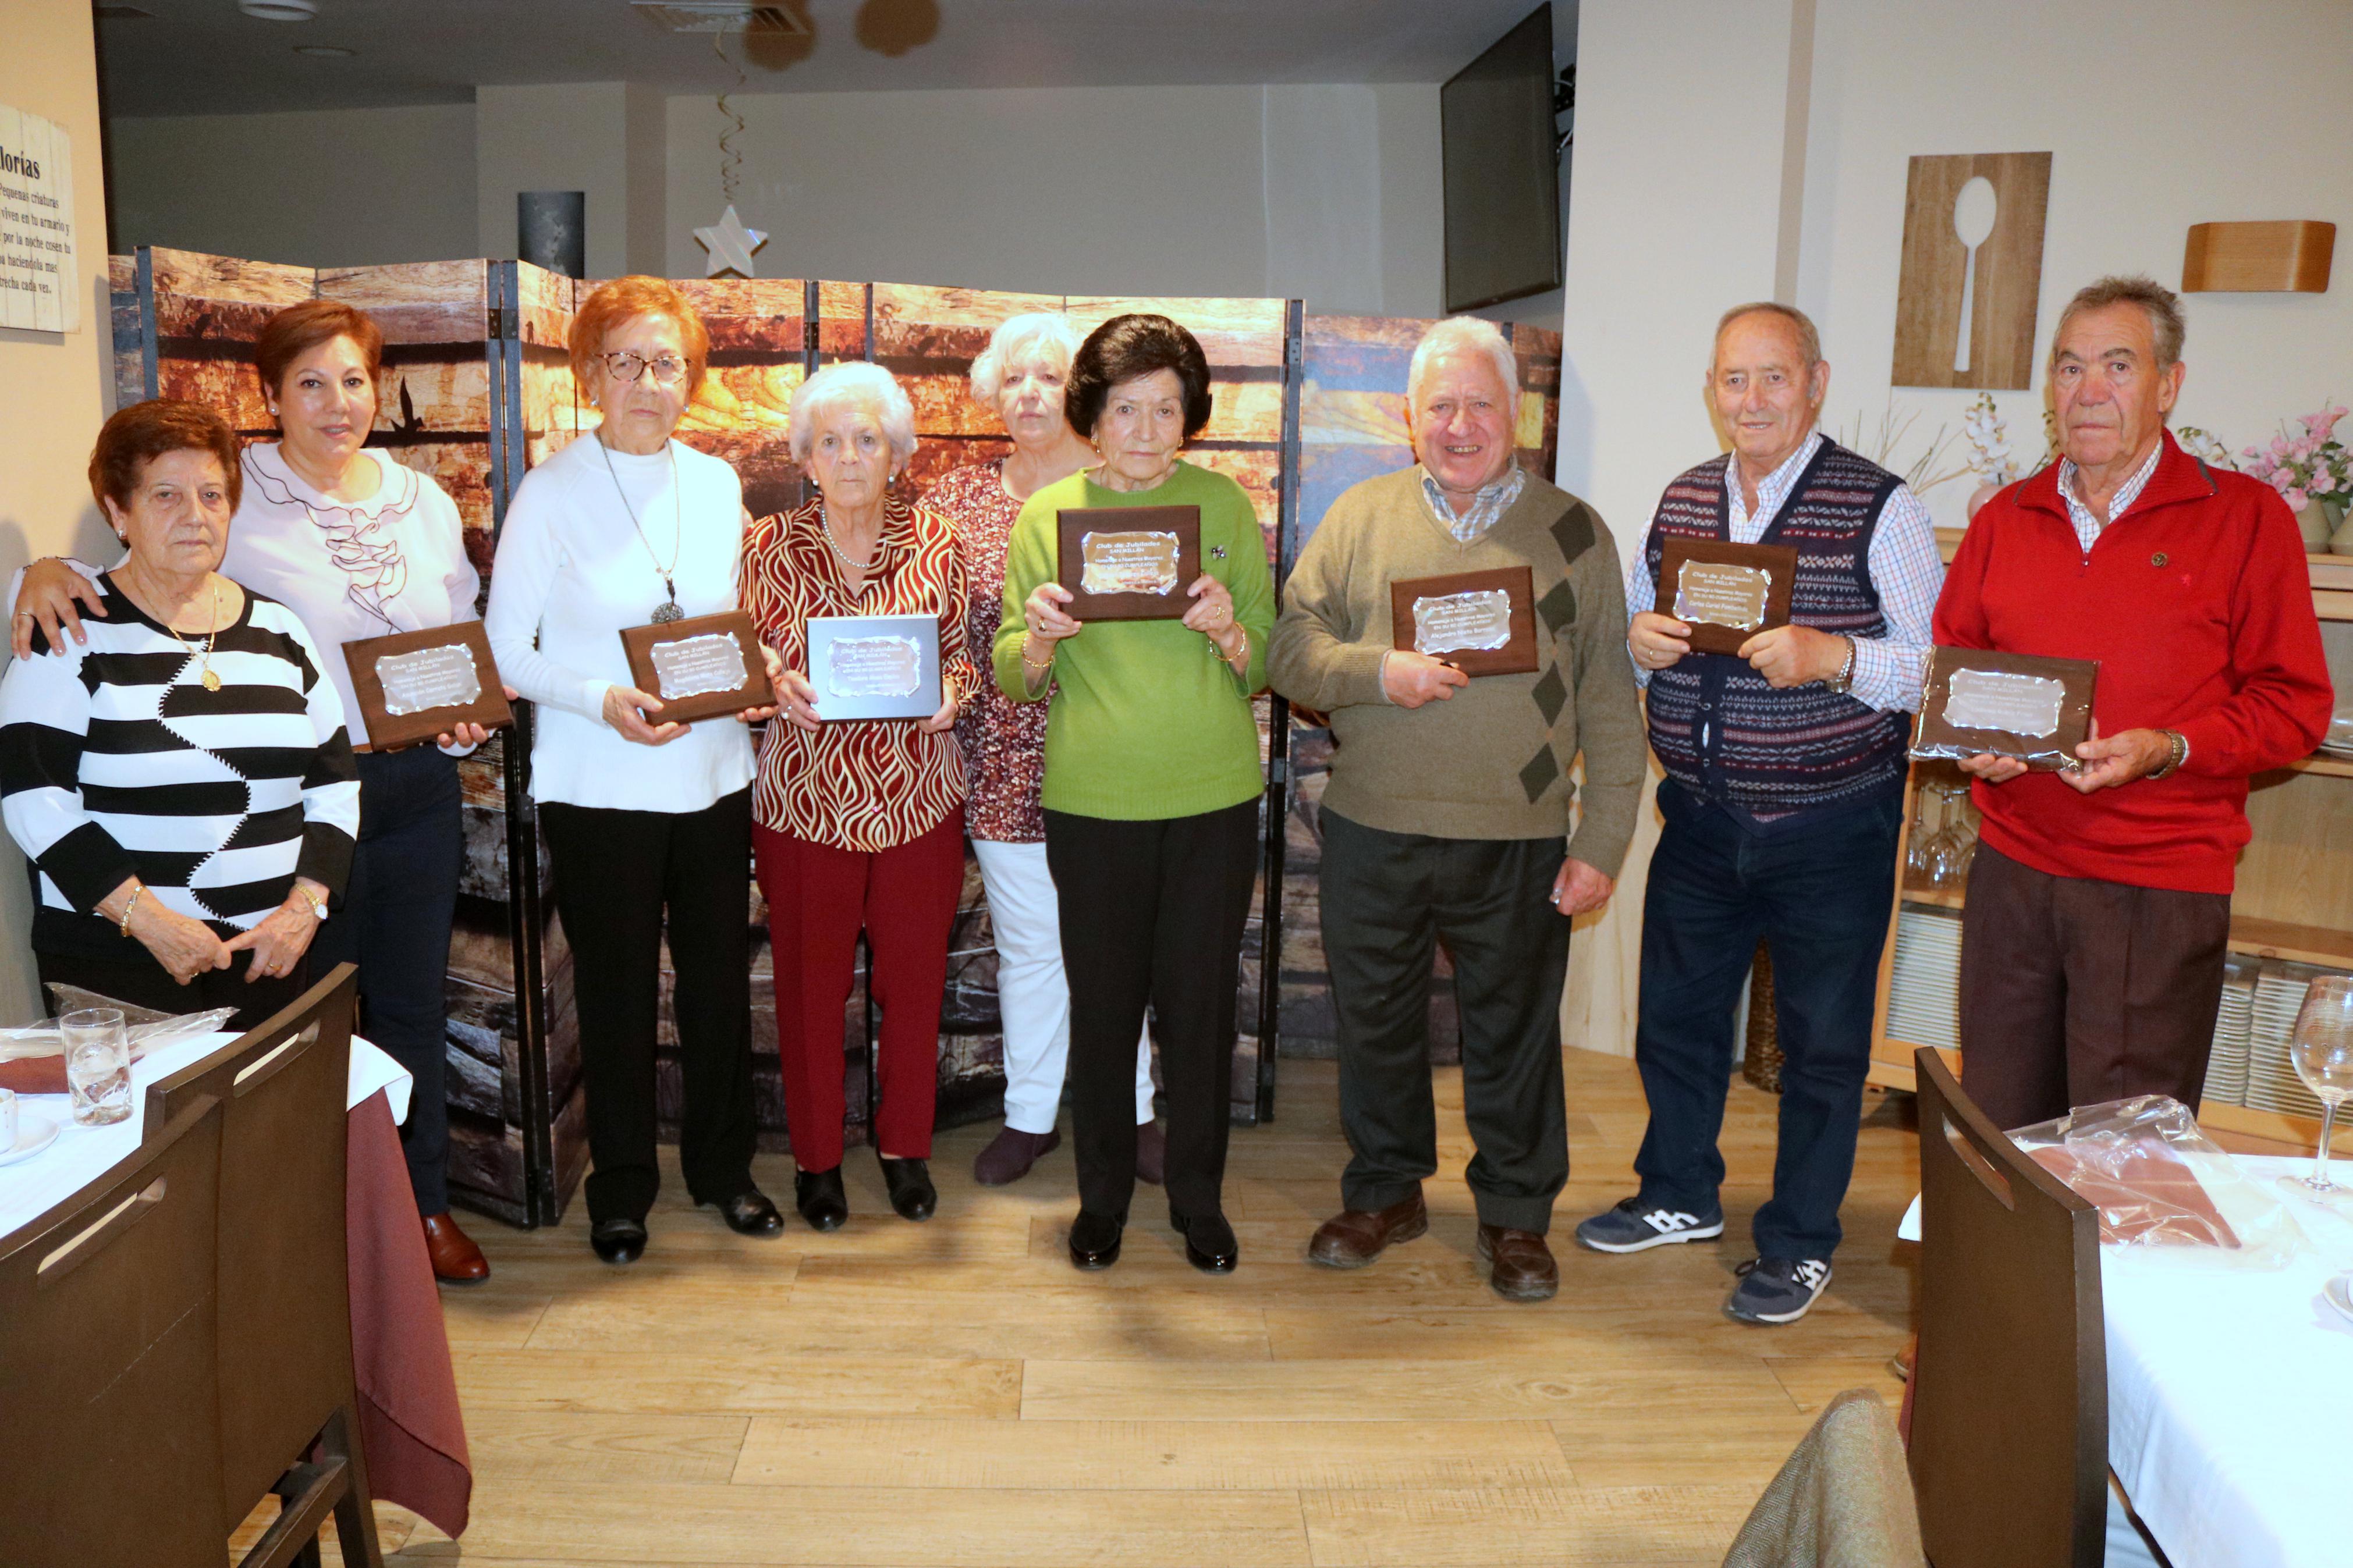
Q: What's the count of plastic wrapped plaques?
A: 1